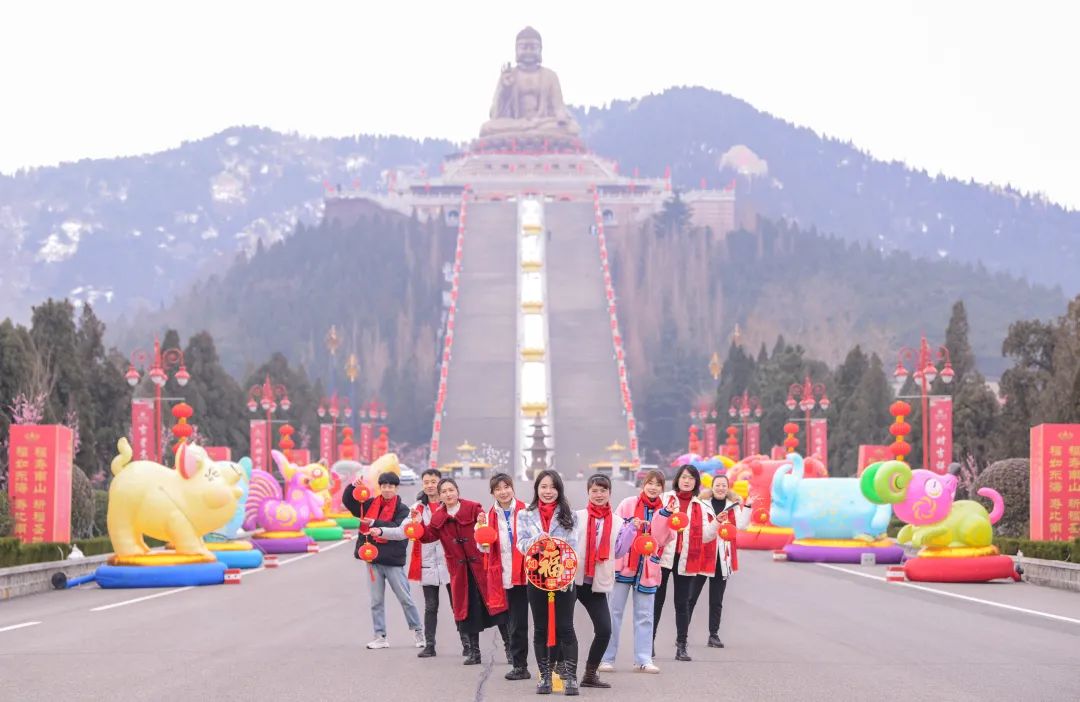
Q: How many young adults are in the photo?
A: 9